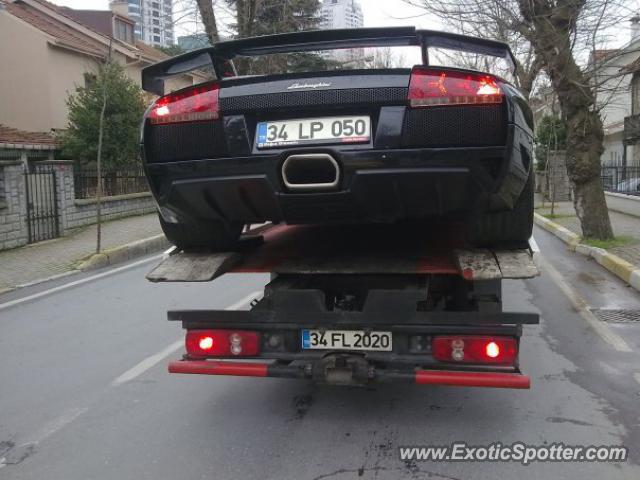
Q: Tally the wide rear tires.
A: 2